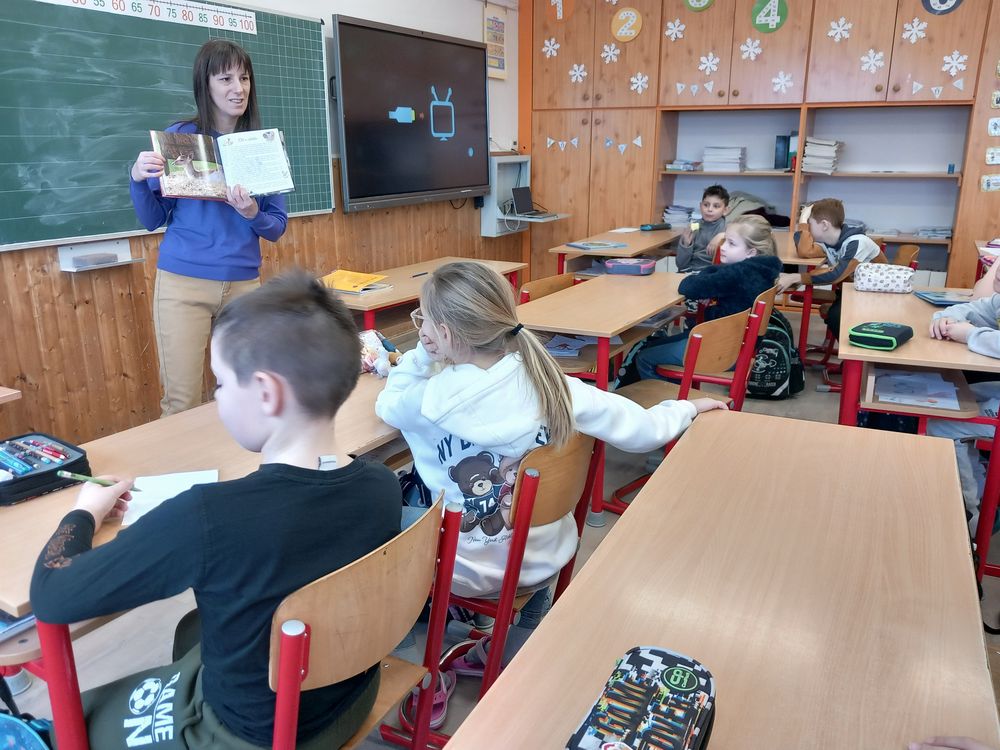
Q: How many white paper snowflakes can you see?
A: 12